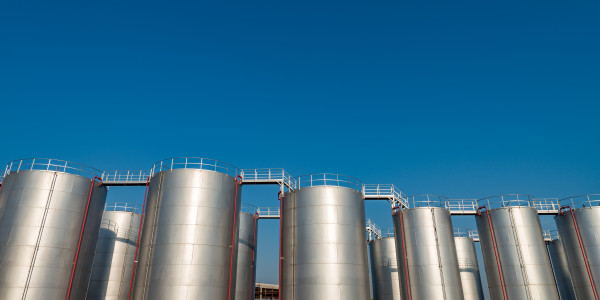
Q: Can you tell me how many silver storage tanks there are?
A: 11